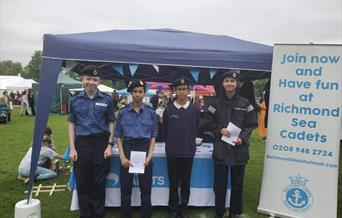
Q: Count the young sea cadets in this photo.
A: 4